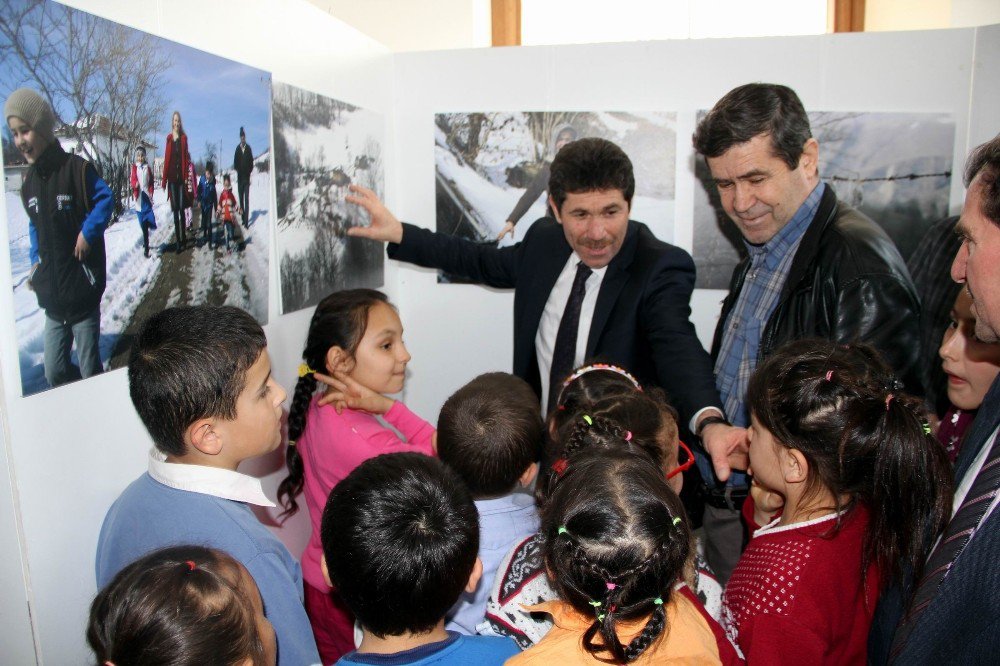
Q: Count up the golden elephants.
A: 0